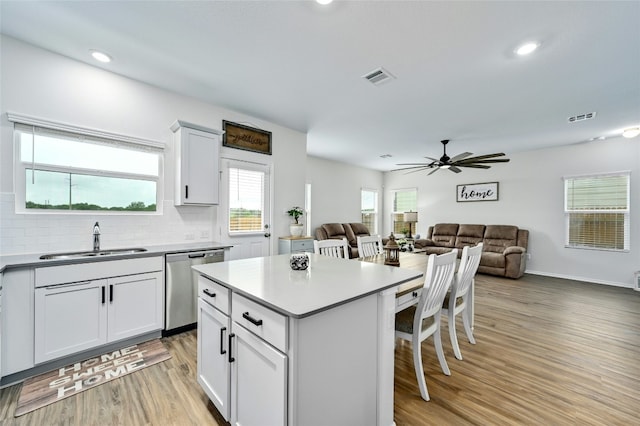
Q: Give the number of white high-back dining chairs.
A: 4